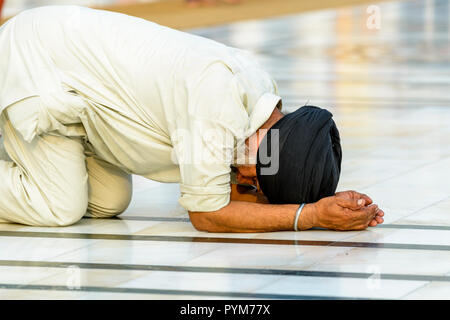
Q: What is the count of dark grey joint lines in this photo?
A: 4